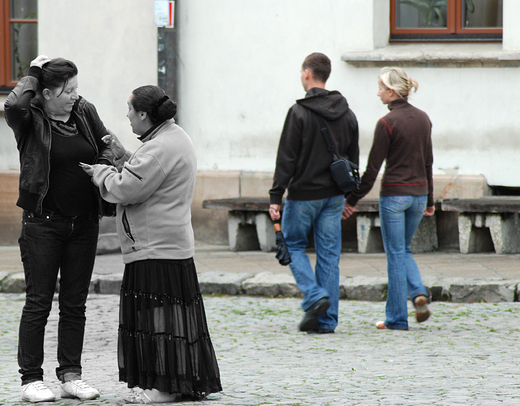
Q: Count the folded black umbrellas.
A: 1